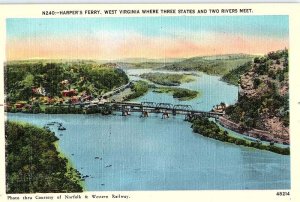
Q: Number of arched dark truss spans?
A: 3